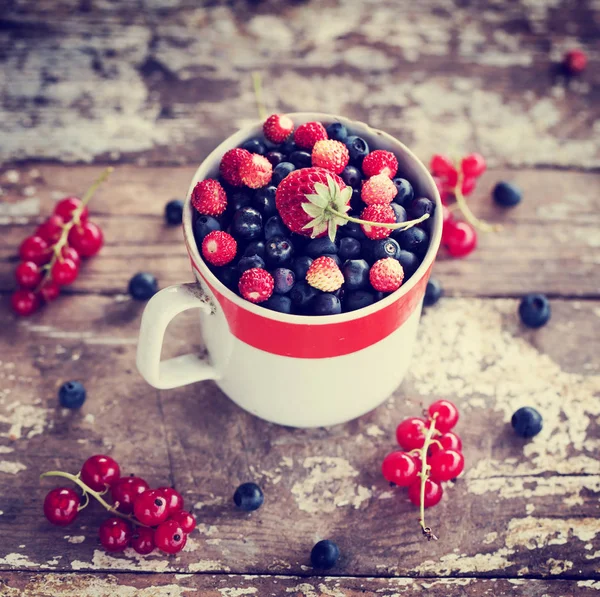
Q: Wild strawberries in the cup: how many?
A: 13